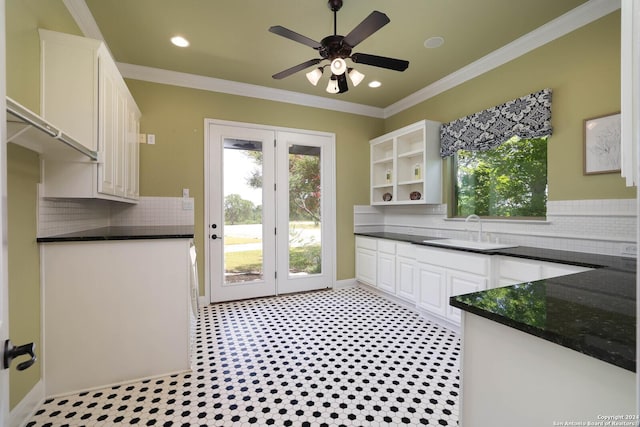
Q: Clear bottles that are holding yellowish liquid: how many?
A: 2